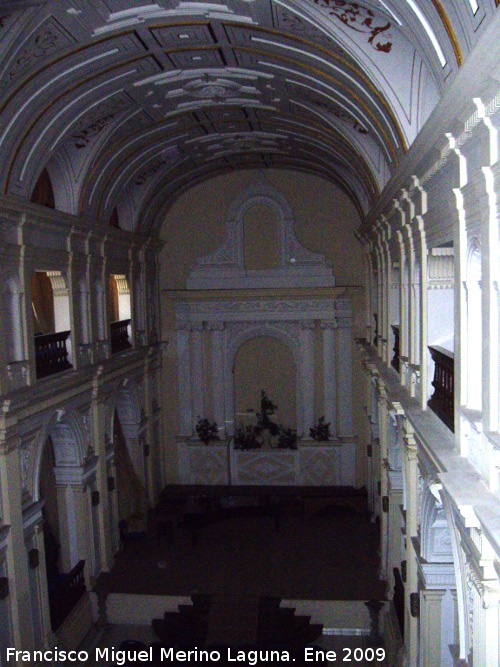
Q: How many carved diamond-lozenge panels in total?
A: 3